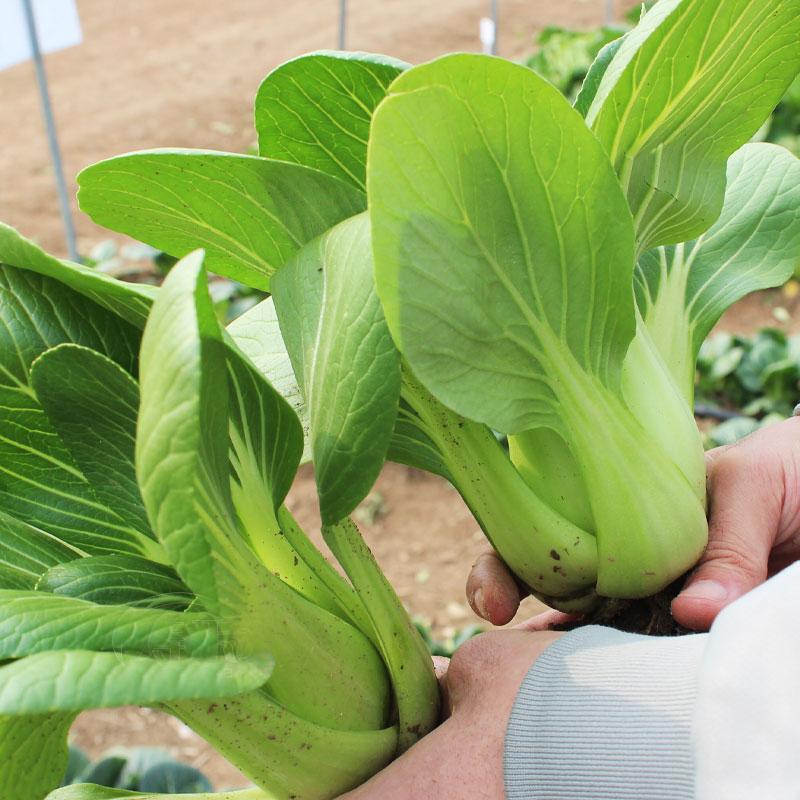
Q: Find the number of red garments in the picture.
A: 0